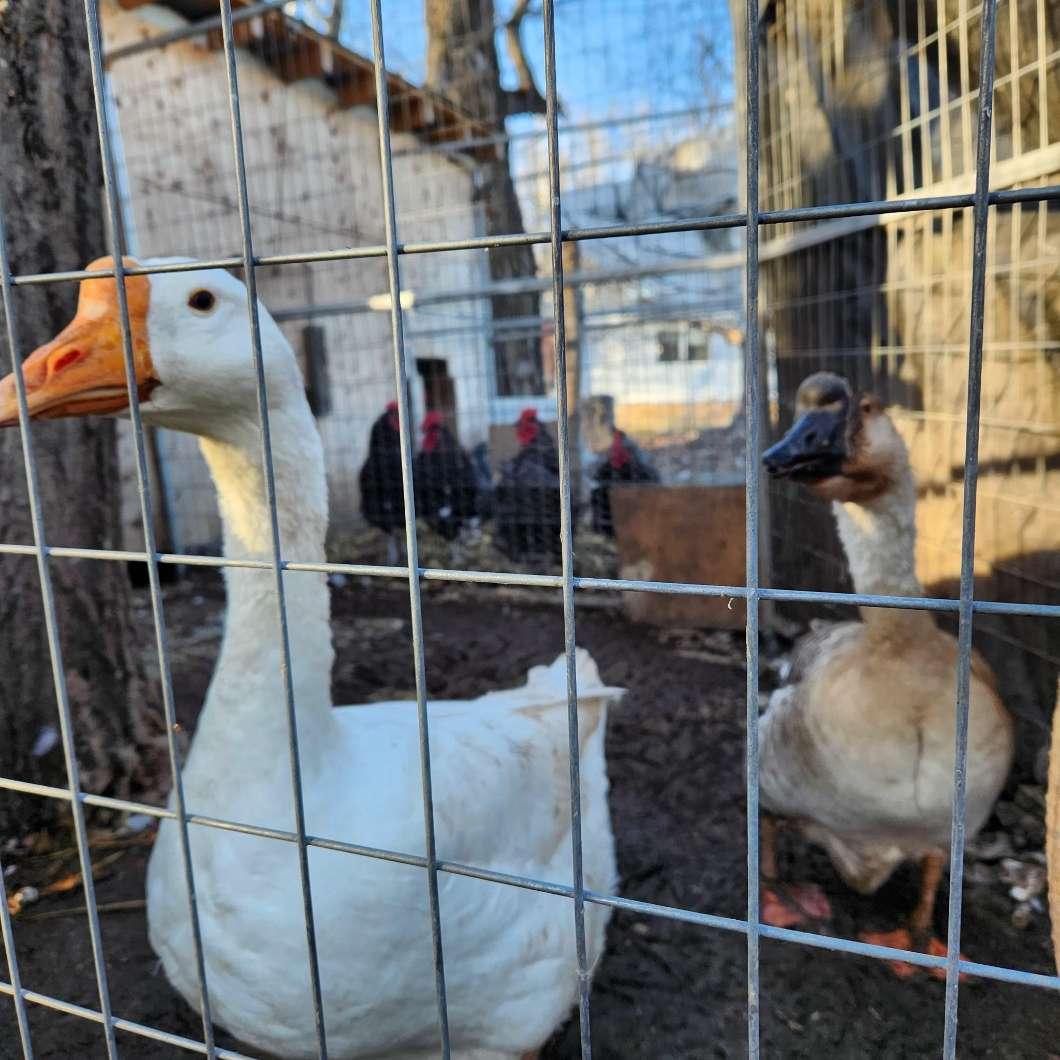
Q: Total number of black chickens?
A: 4